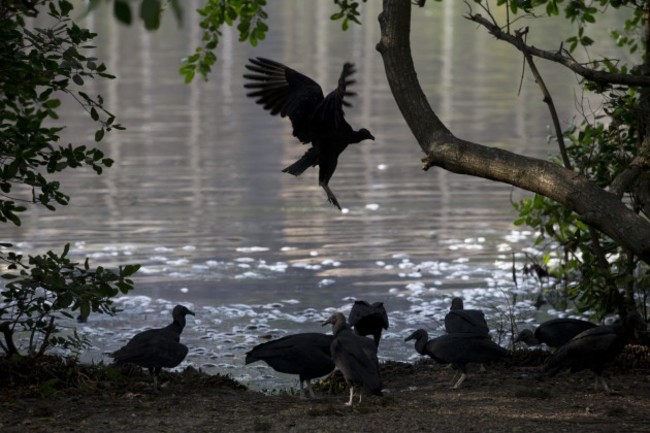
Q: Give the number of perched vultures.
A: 8